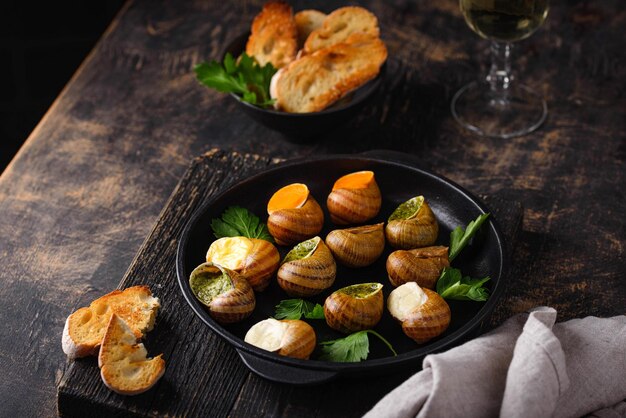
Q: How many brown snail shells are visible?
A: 11